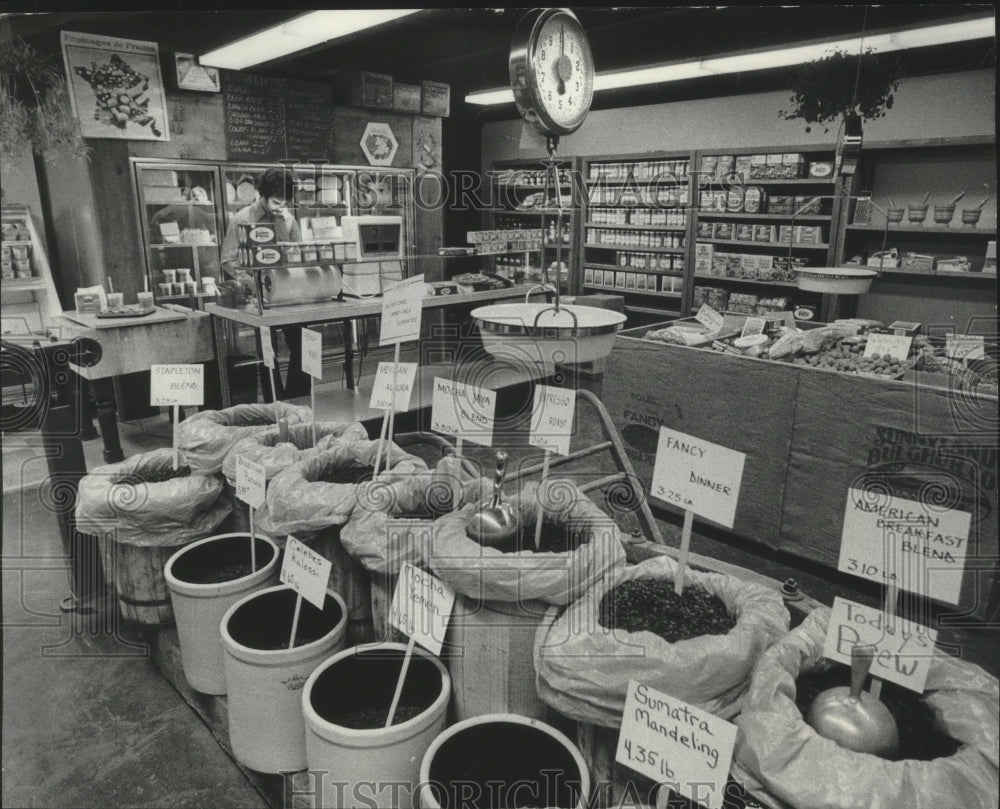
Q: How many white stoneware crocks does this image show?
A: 4